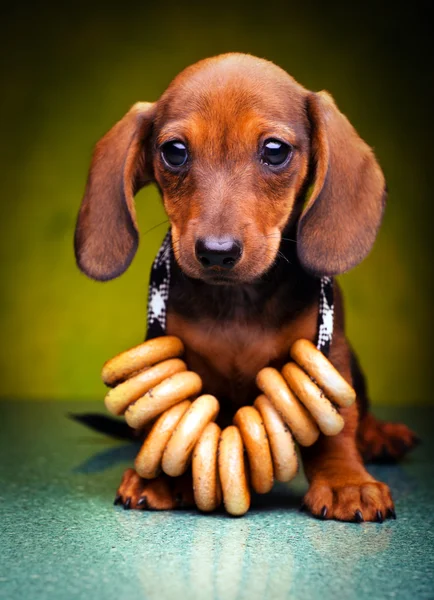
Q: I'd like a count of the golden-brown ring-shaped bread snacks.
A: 12